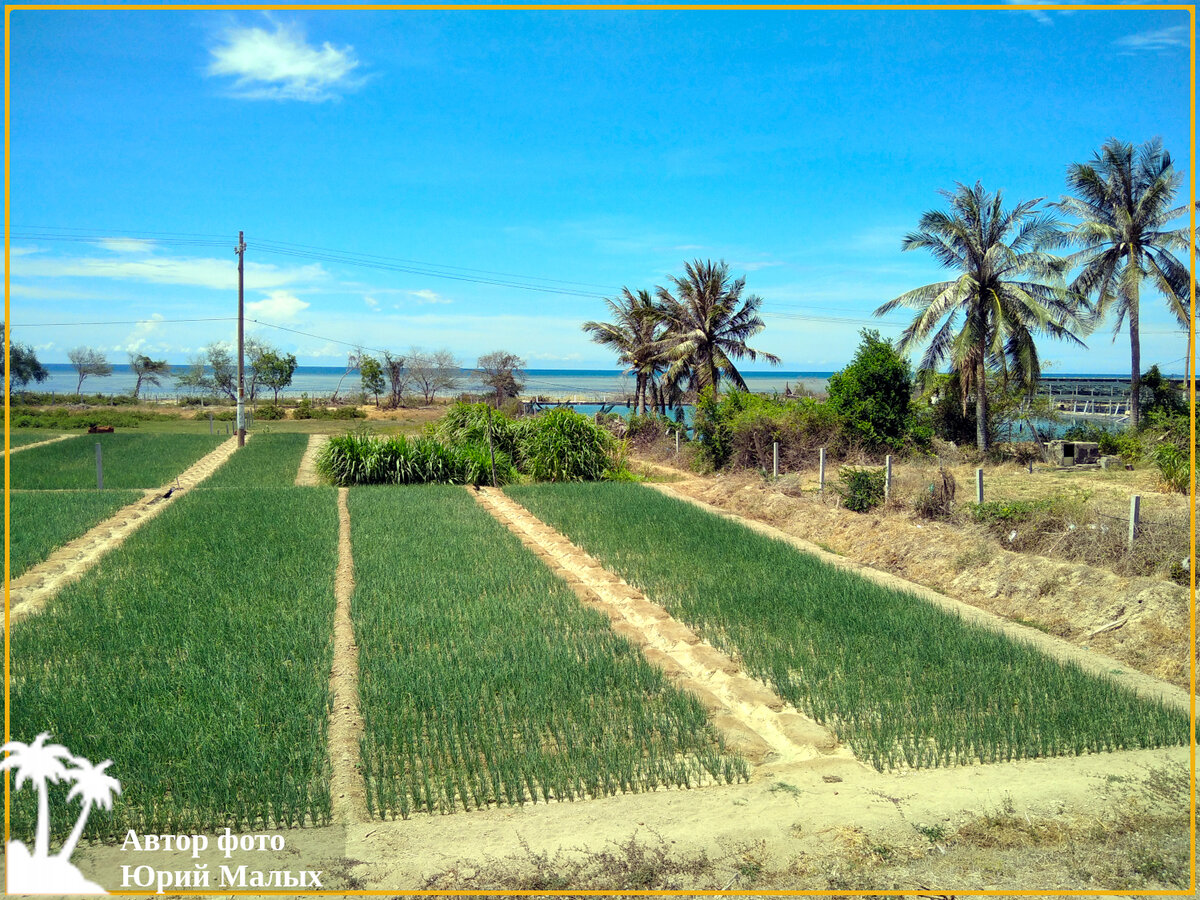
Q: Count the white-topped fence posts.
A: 6